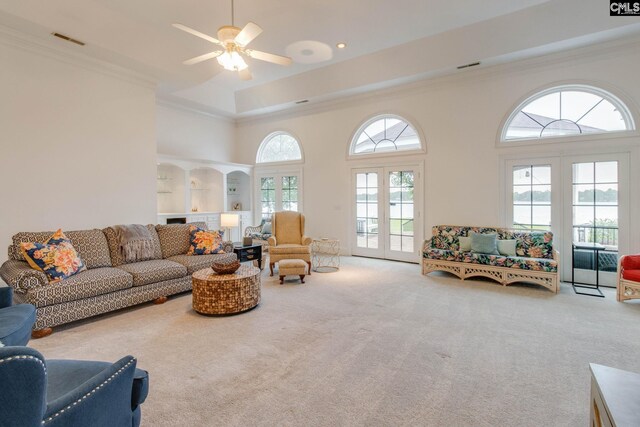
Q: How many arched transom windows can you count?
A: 3